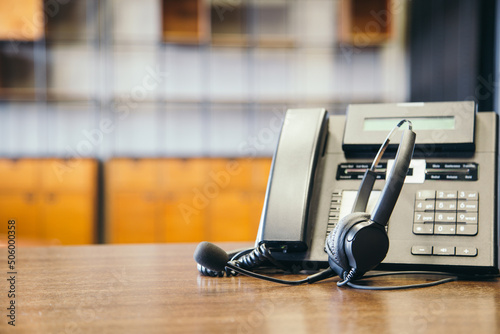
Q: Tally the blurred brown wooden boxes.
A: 3